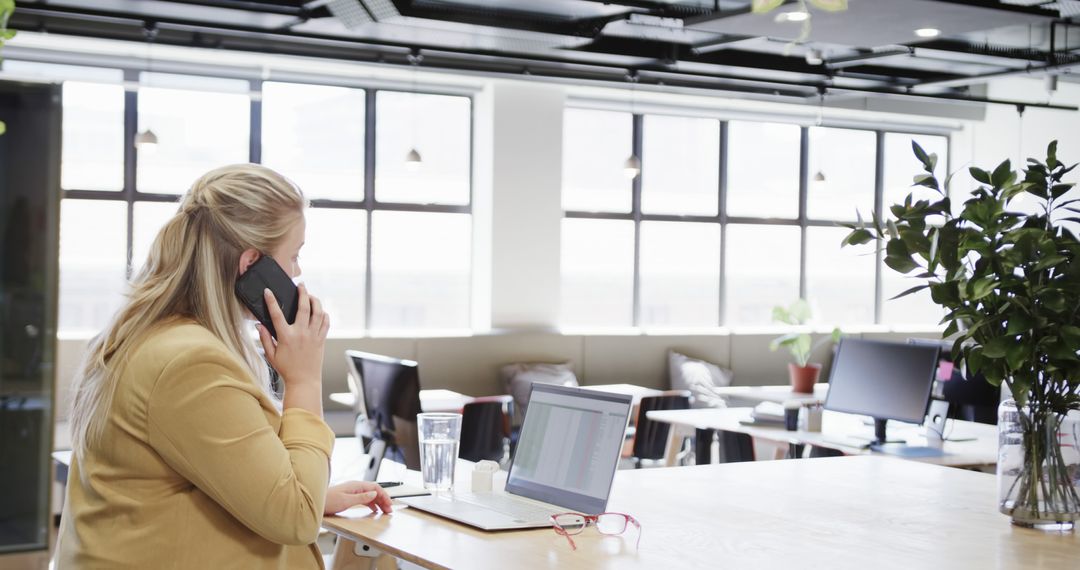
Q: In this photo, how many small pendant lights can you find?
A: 4